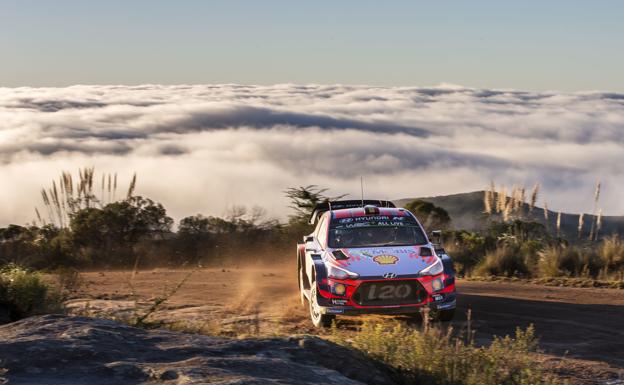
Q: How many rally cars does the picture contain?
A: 1